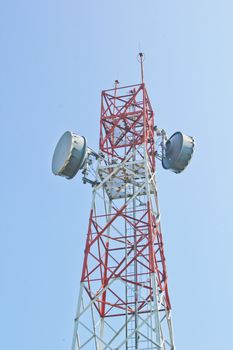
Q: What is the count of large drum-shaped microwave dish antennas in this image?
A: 2